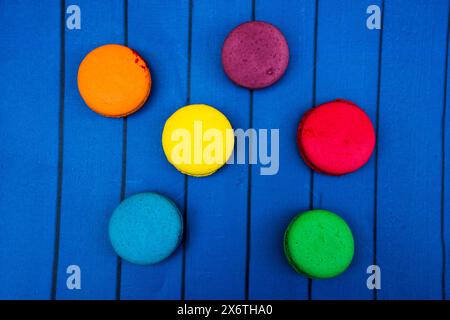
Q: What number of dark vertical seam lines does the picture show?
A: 7